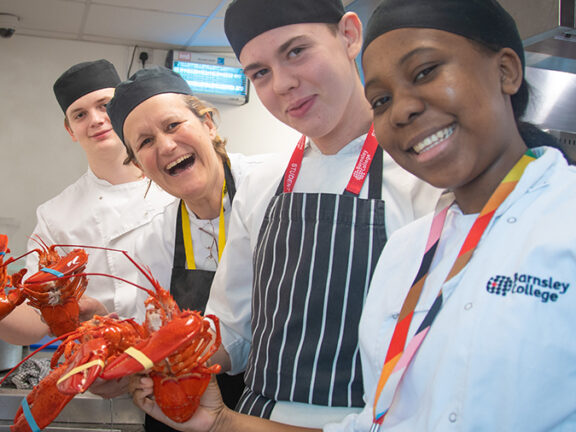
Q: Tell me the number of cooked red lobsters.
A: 4